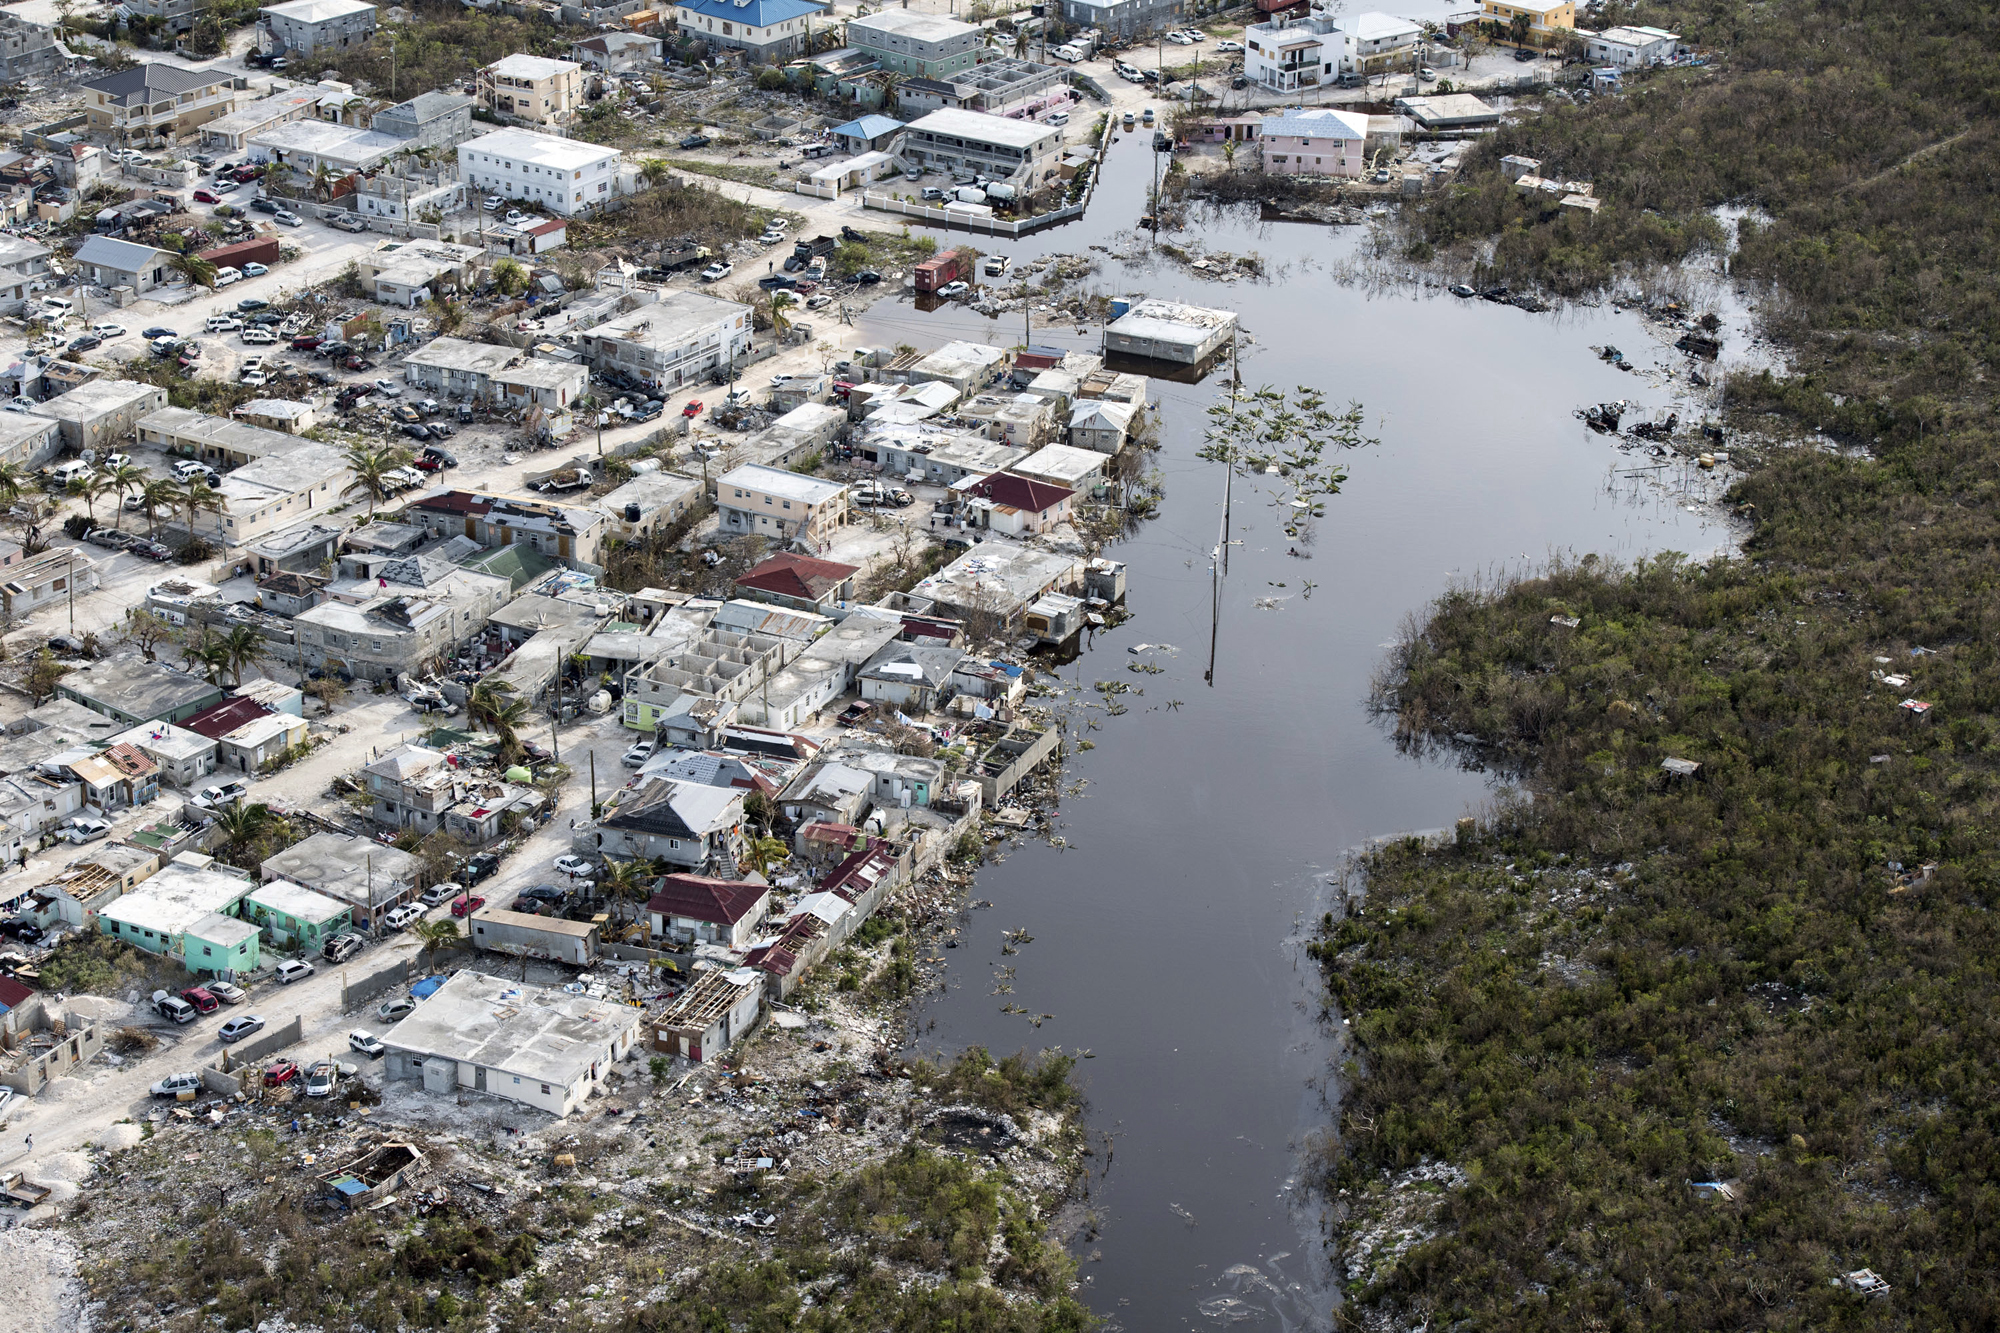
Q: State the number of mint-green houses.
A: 2